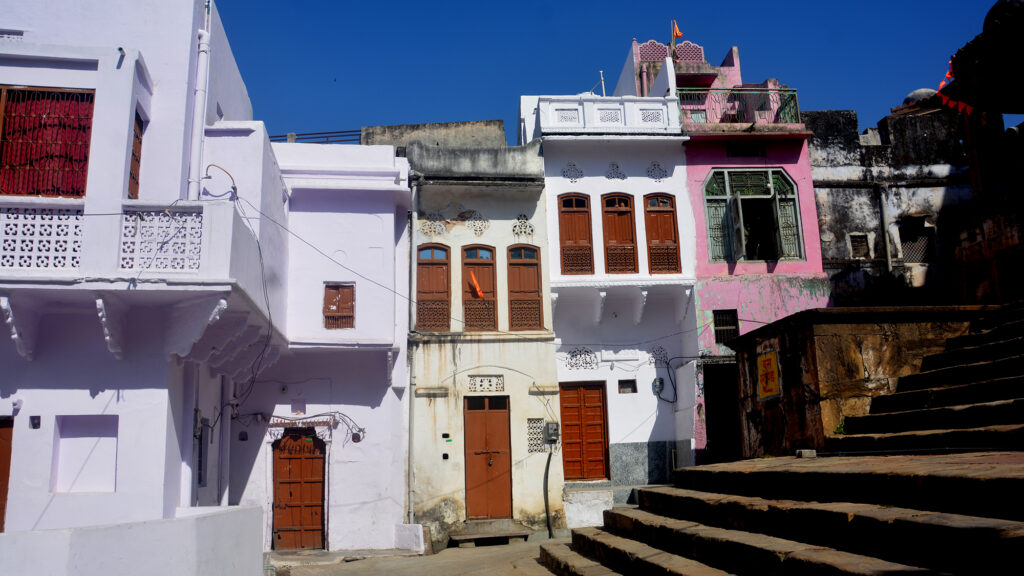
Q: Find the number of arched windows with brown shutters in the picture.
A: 6